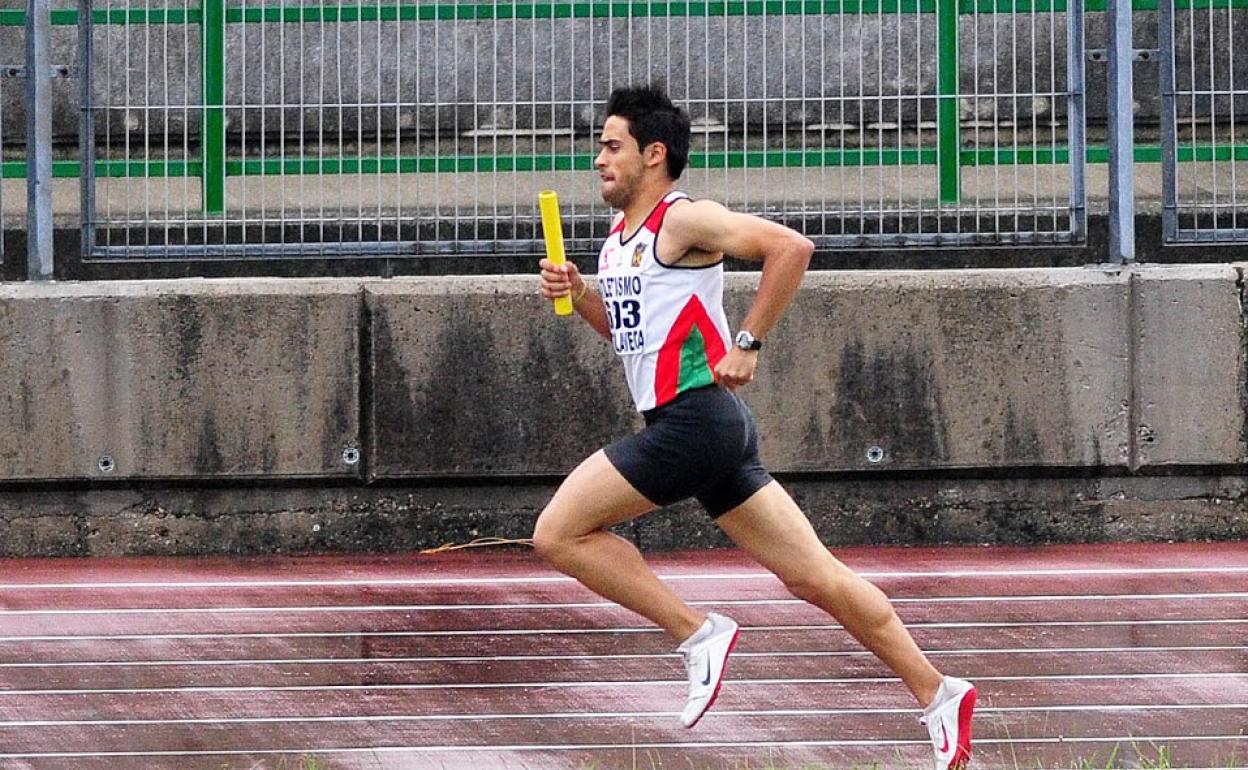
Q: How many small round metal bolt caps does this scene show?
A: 3